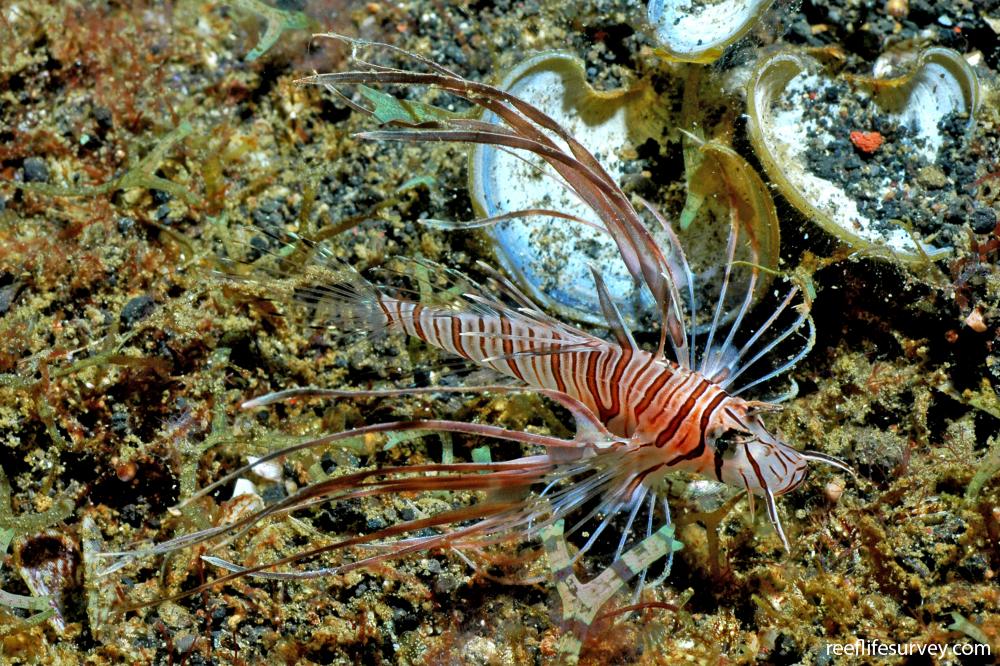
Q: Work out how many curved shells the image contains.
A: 3